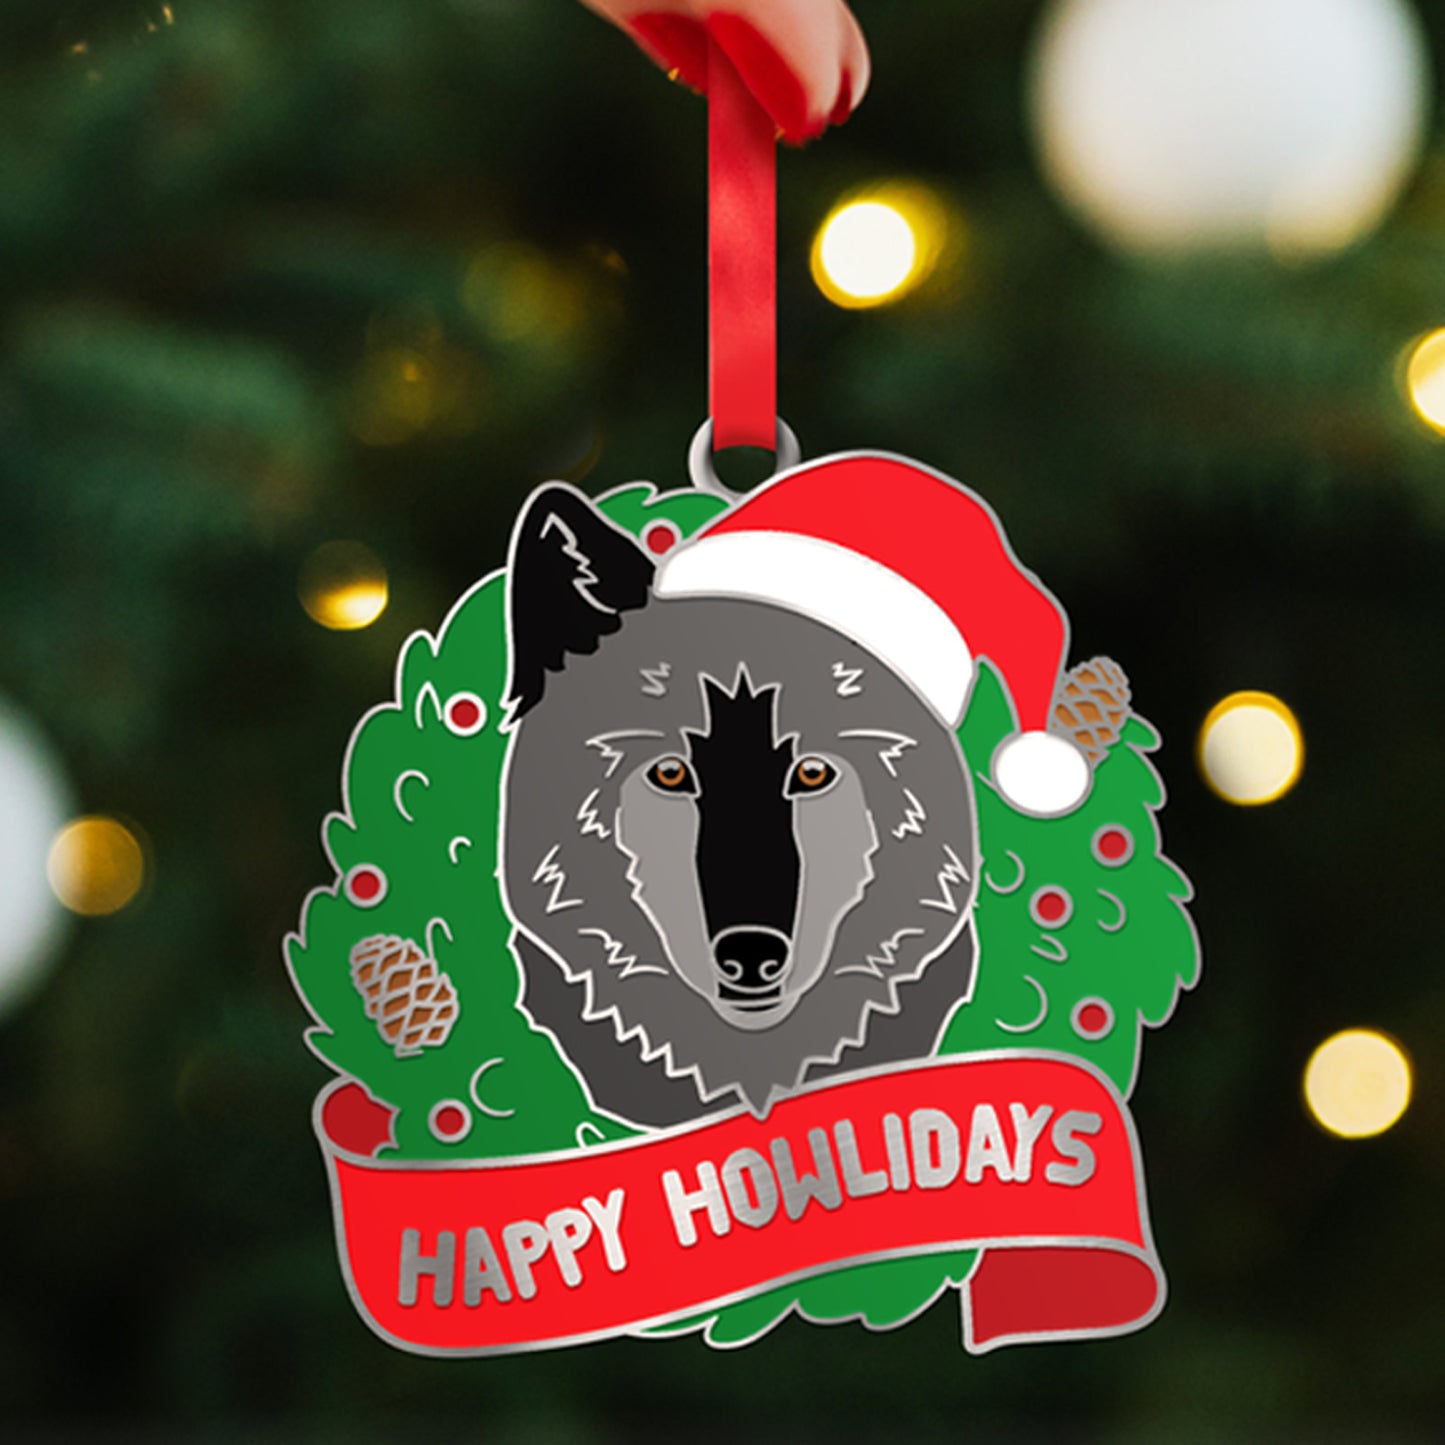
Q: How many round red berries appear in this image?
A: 7